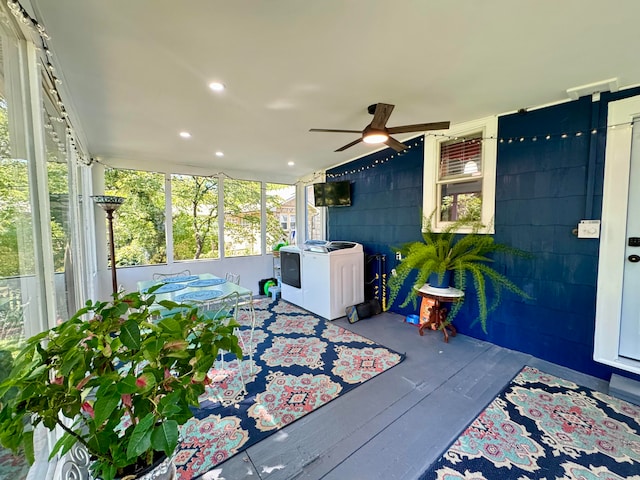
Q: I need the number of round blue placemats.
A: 4